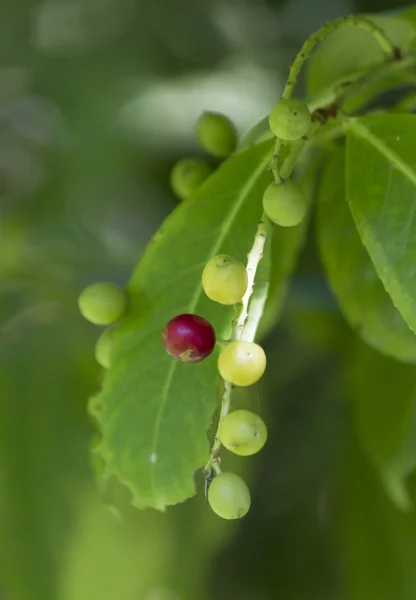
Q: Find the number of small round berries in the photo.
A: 11